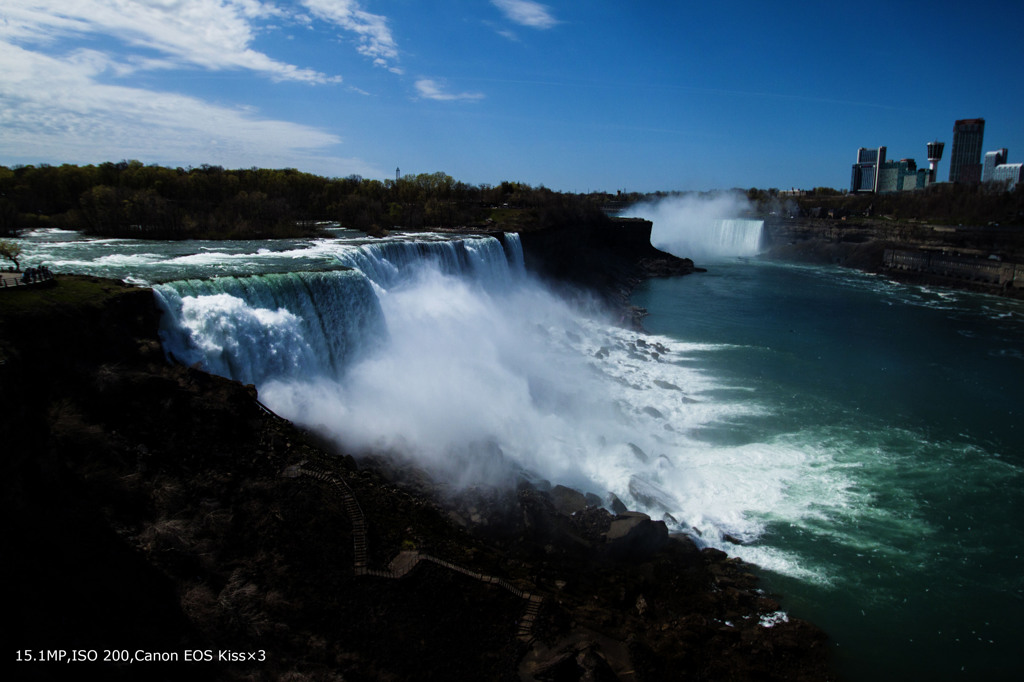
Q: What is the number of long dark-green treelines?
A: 1